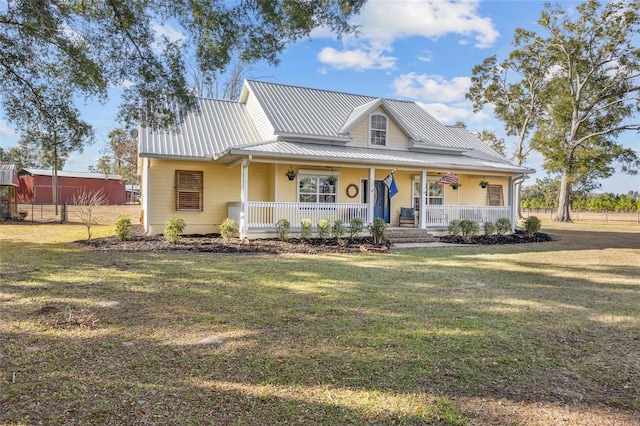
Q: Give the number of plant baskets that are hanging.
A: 4